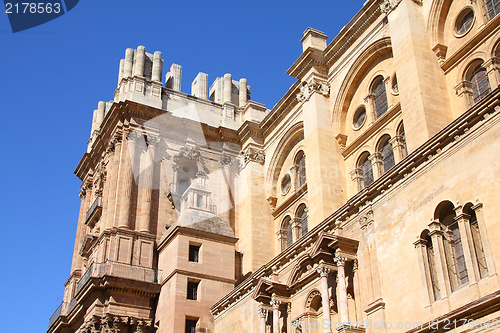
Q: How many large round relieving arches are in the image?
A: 3